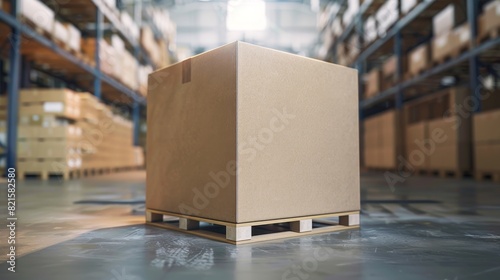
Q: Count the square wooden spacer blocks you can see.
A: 5